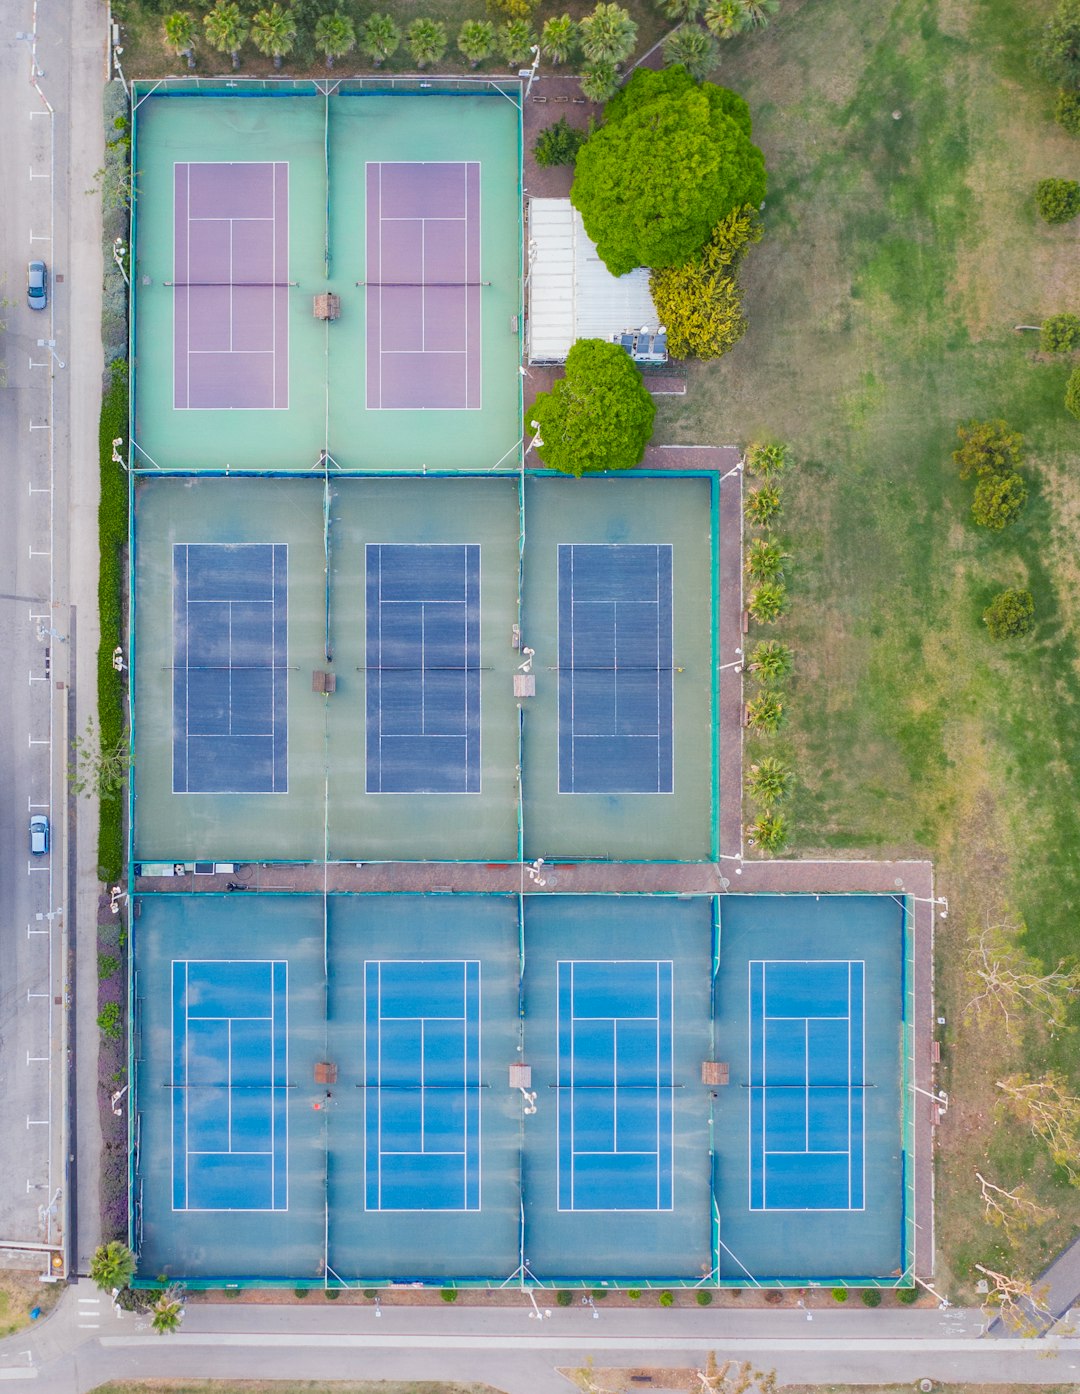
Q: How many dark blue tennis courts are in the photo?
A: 3